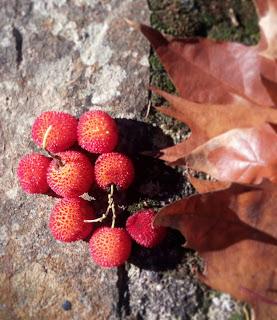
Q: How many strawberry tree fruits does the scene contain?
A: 8